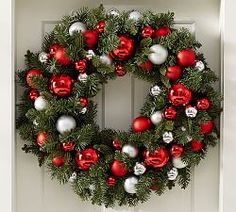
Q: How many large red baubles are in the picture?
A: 5